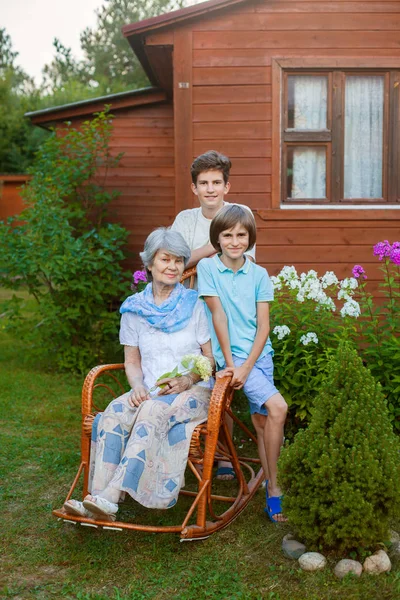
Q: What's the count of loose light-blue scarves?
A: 1